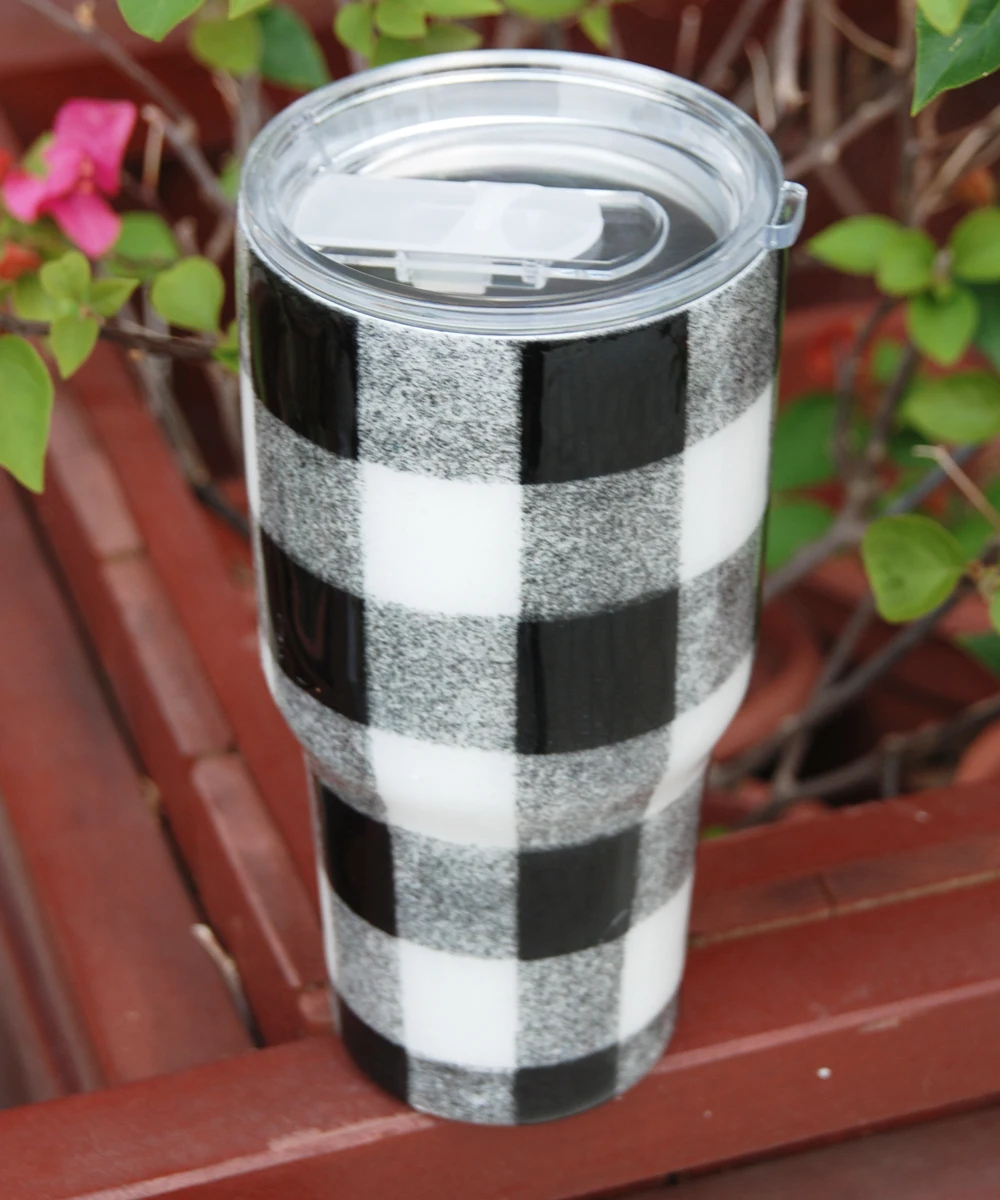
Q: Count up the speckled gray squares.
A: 14